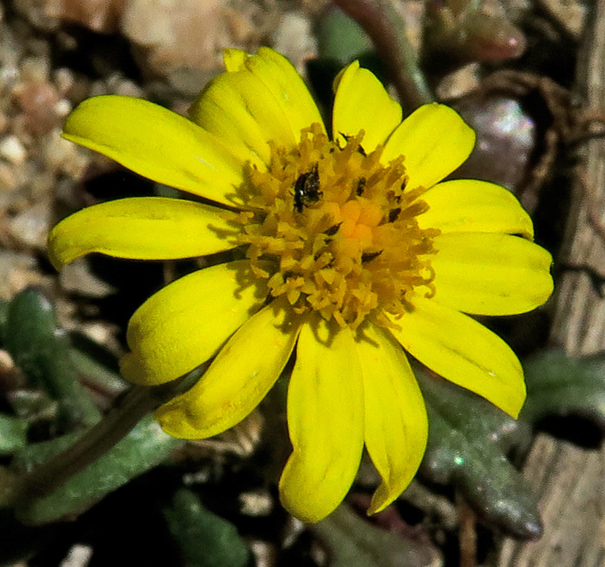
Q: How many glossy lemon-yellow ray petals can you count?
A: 13